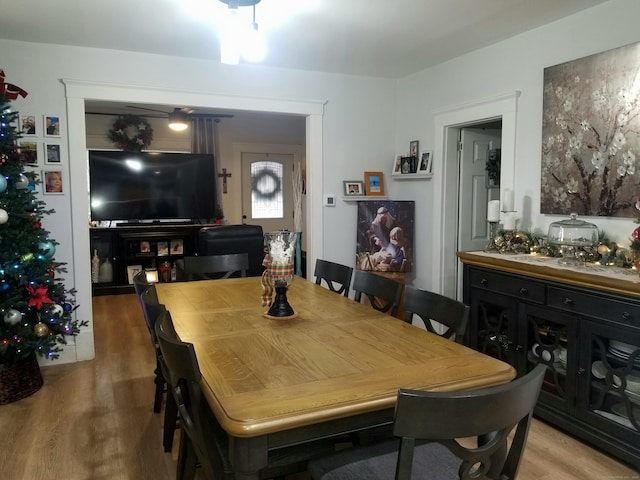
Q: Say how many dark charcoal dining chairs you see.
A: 8